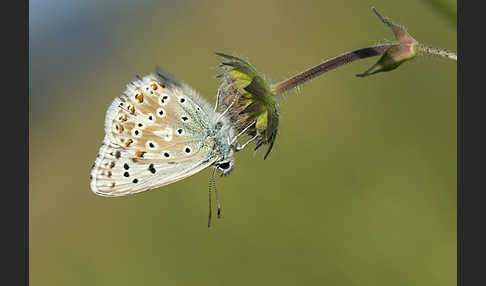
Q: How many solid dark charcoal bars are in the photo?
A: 2